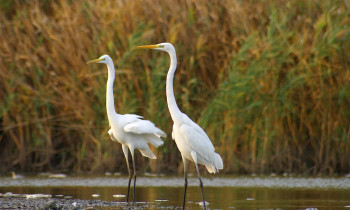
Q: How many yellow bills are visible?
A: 2